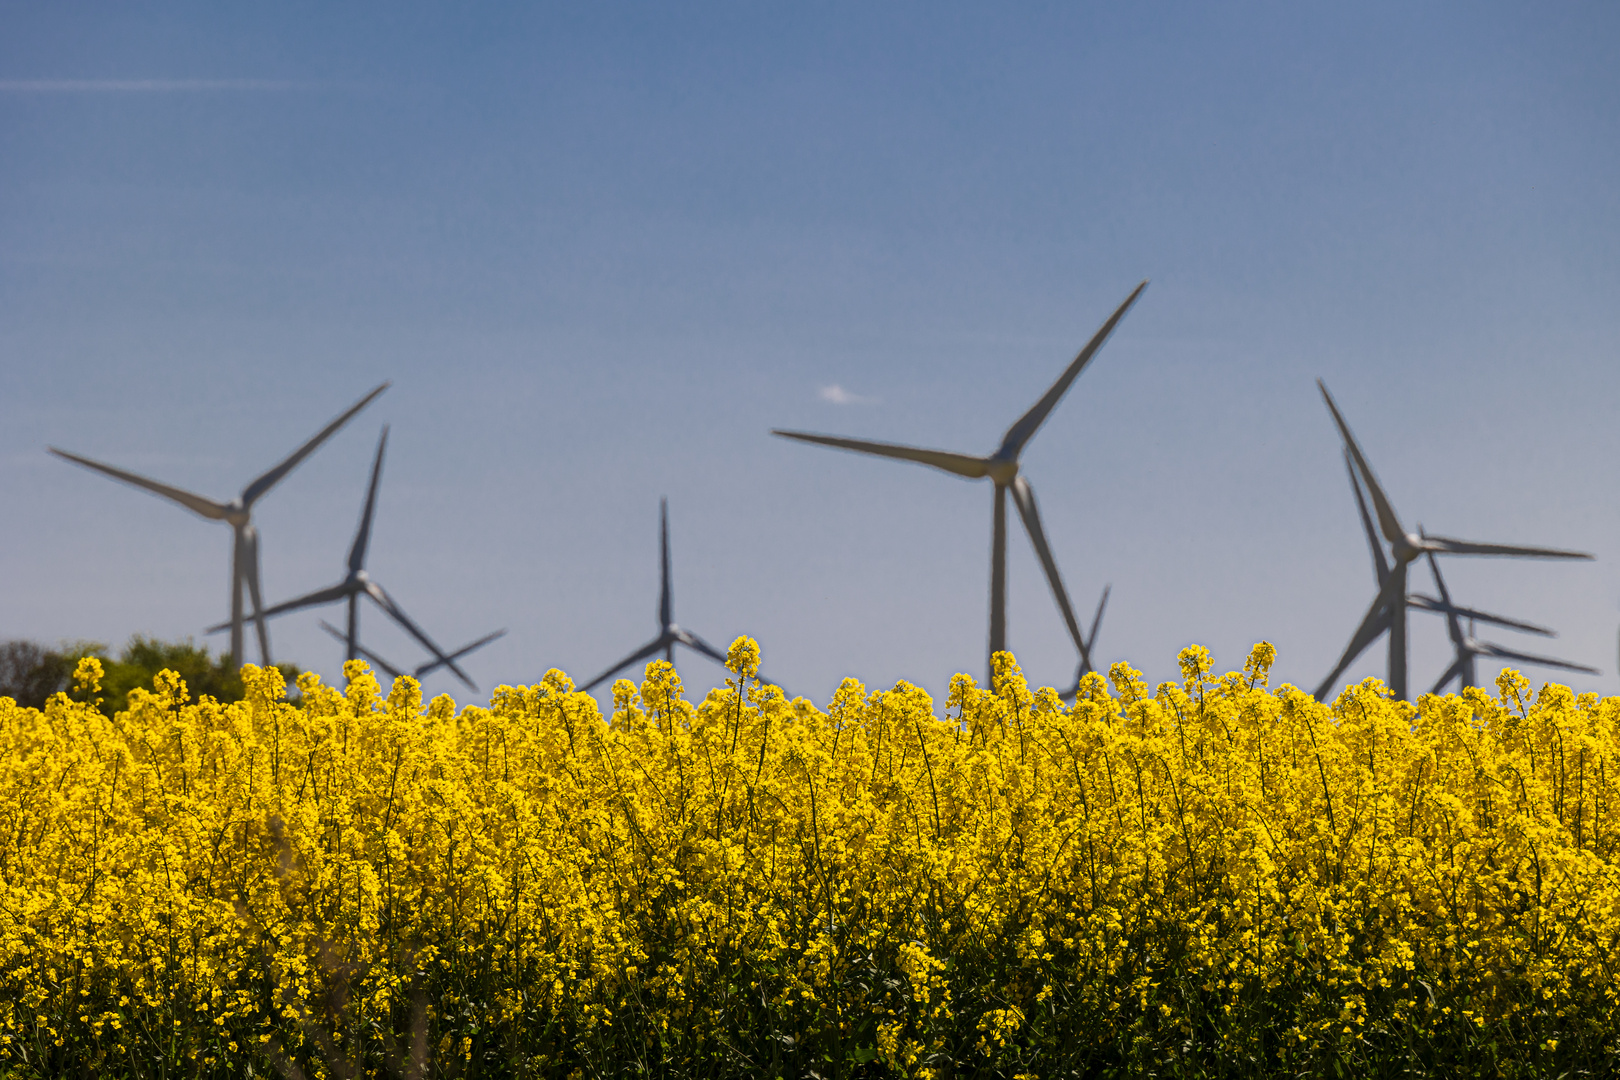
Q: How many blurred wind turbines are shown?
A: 9